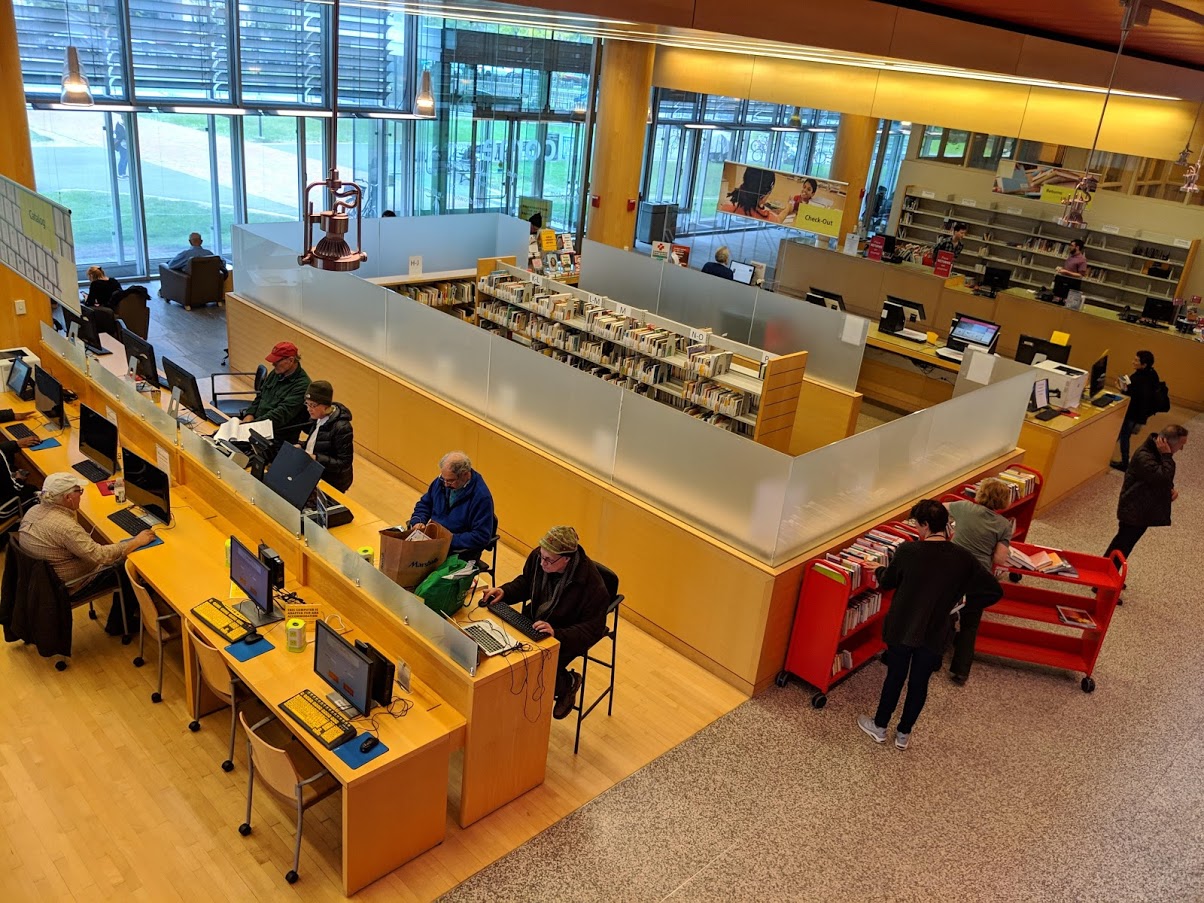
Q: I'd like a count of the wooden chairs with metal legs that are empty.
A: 3